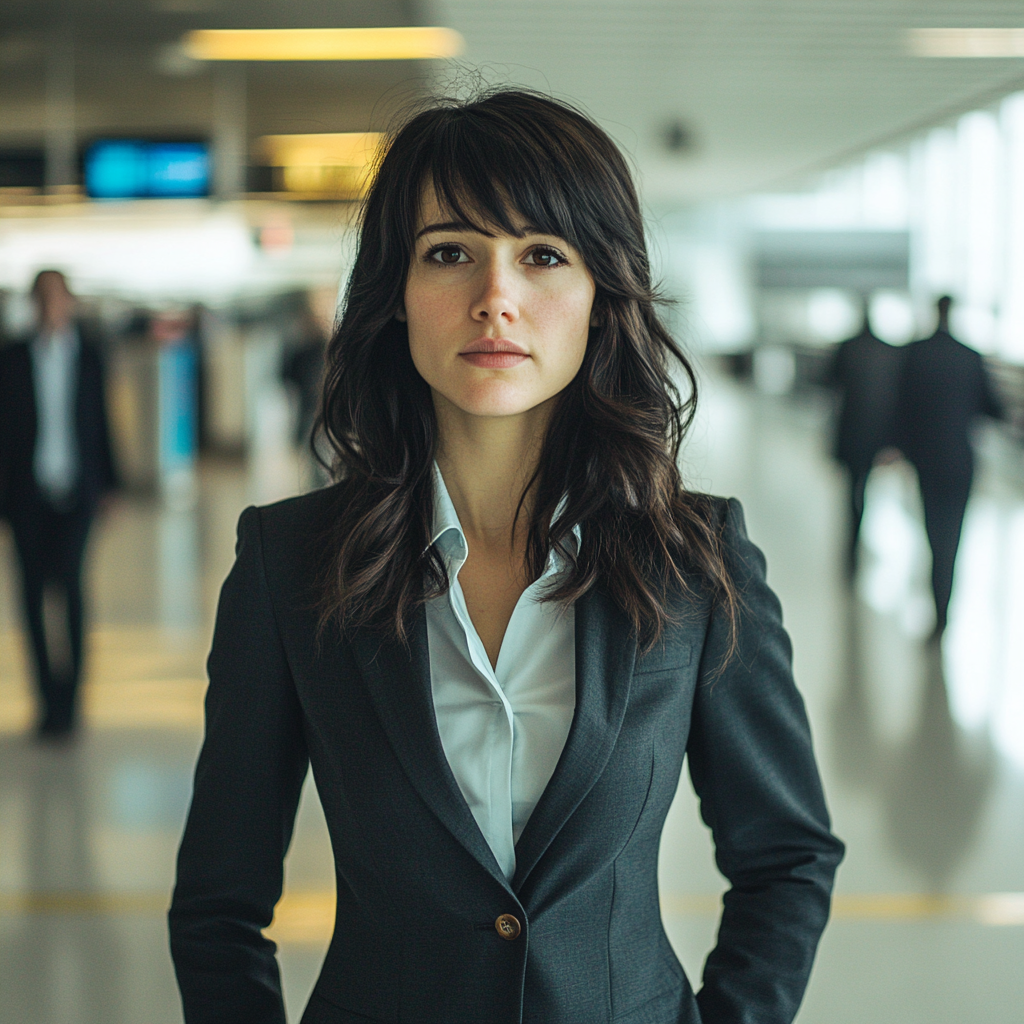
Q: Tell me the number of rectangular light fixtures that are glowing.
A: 3